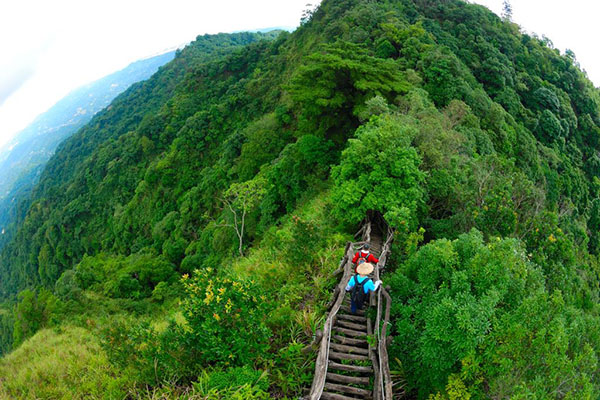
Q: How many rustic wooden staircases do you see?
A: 1